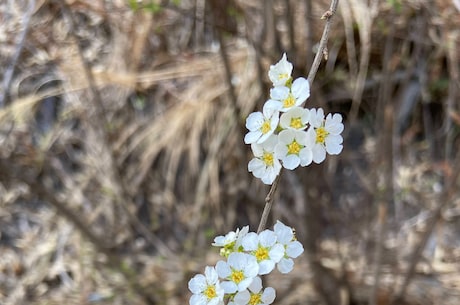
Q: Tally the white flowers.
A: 13